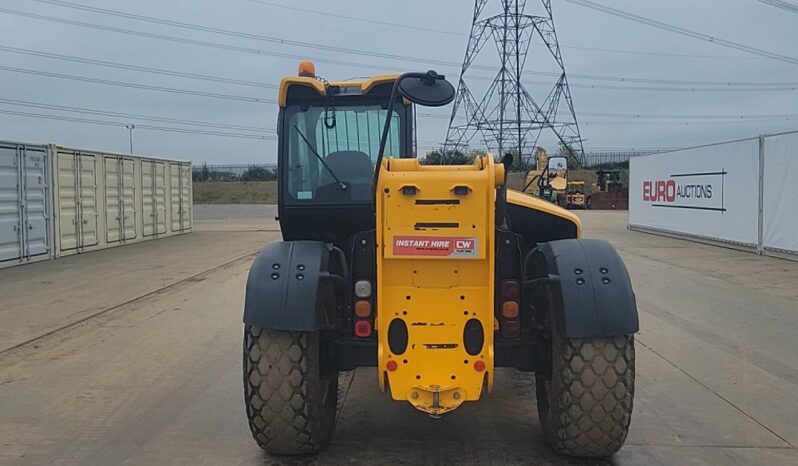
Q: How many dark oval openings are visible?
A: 2